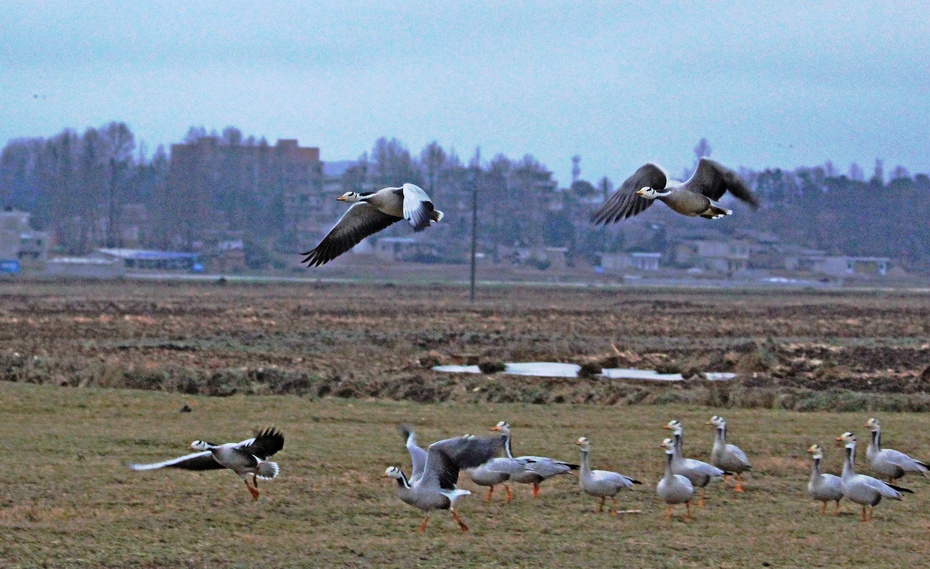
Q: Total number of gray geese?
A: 13